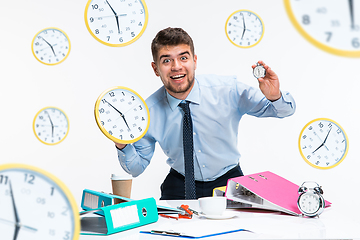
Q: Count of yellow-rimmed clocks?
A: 8